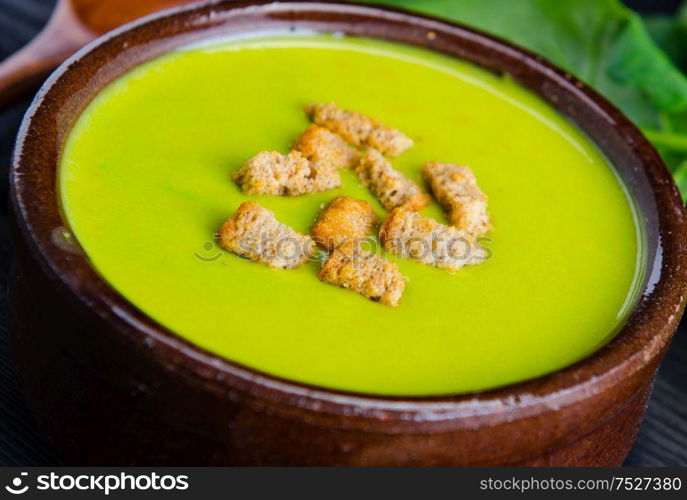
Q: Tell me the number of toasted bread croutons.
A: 9